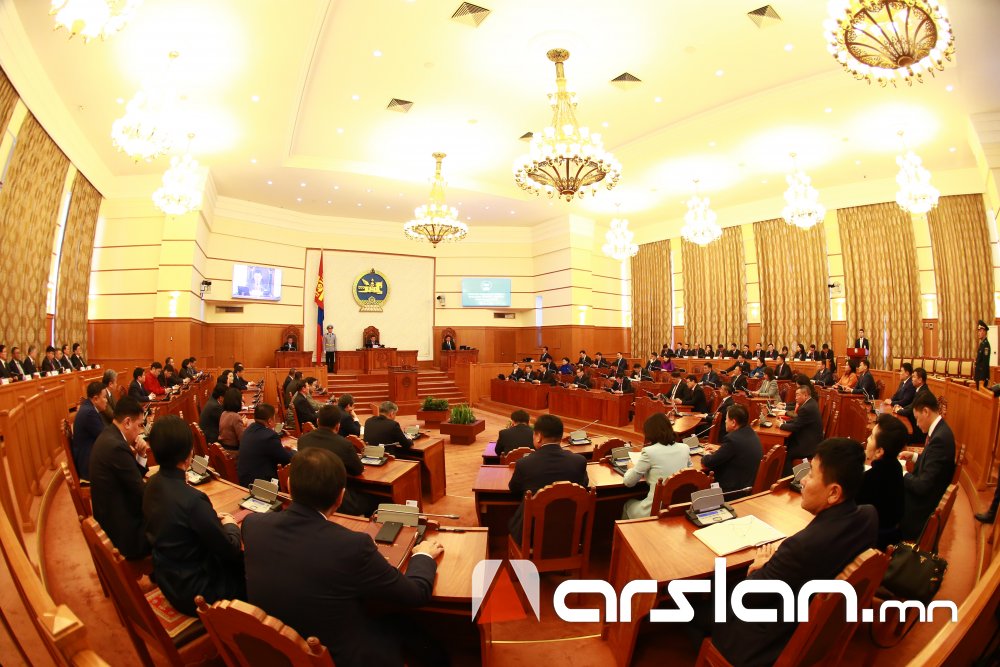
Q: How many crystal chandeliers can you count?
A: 10